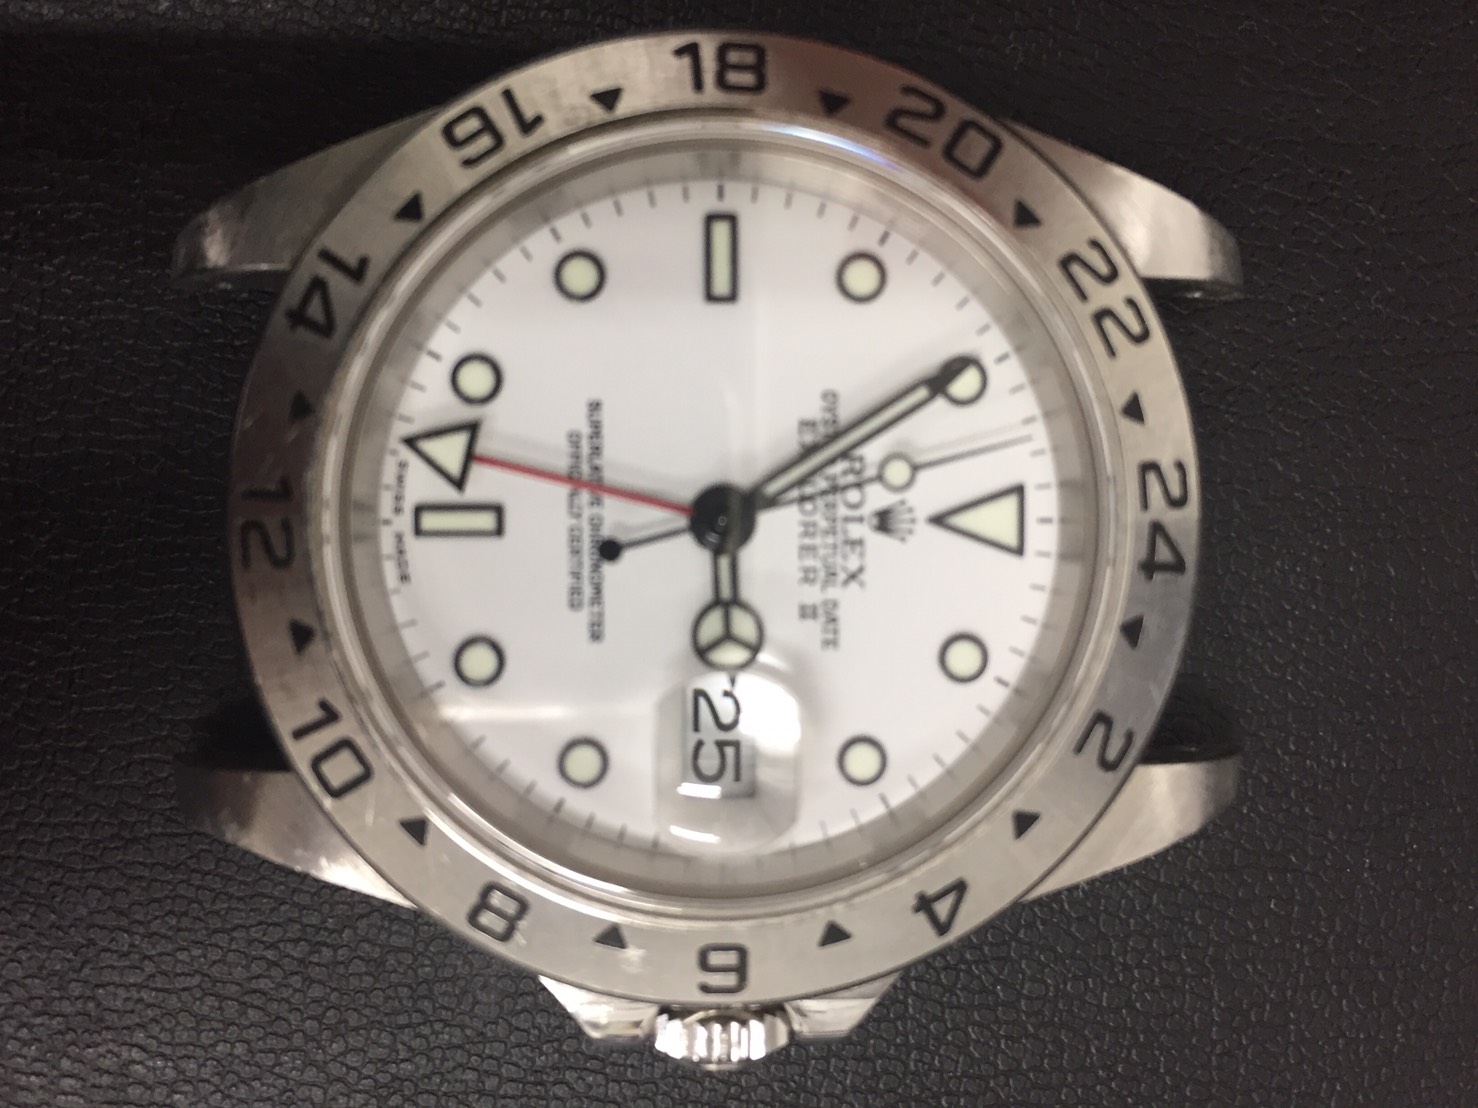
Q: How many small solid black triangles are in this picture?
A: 12